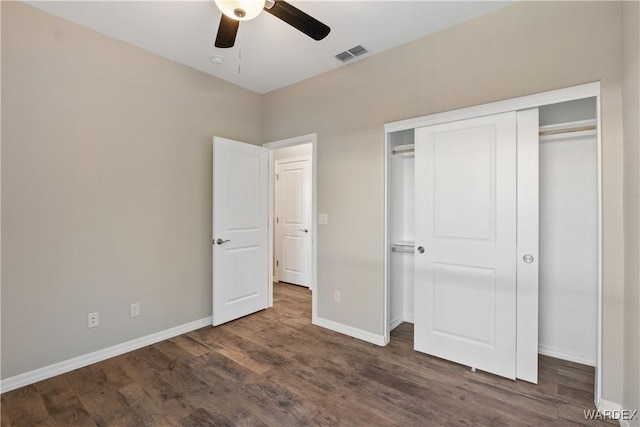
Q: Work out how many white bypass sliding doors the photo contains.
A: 2